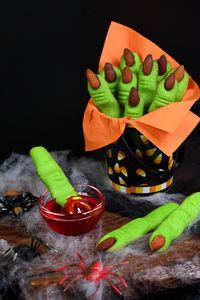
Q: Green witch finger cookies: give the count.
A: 12